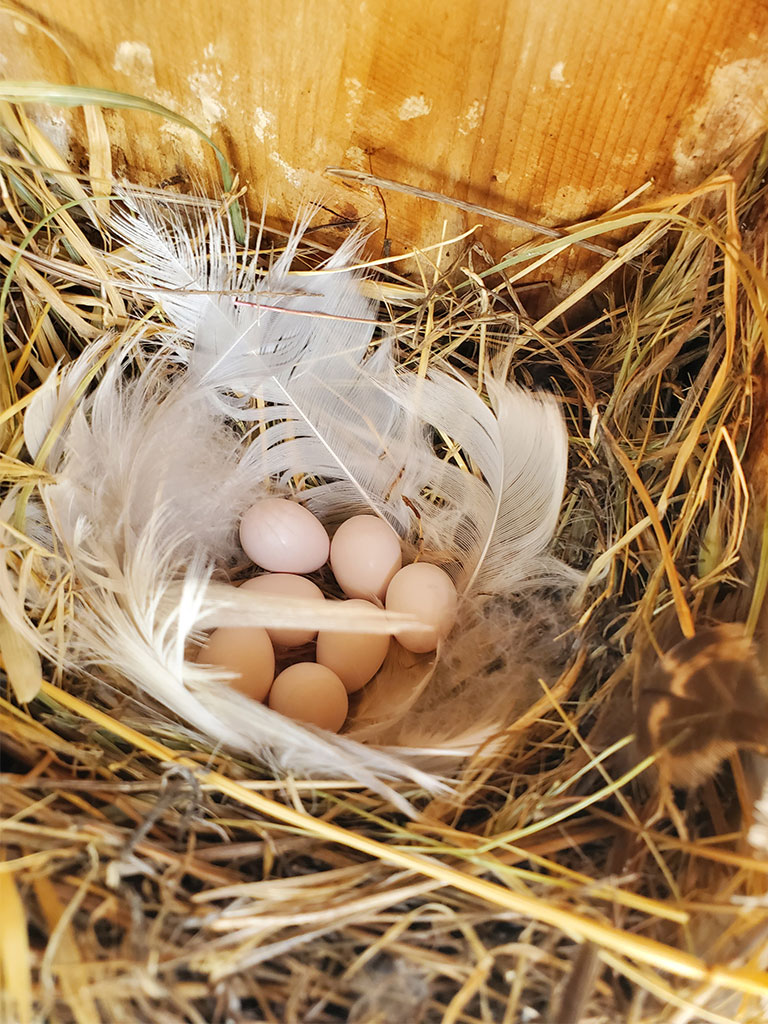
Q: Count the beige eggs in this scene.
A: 7